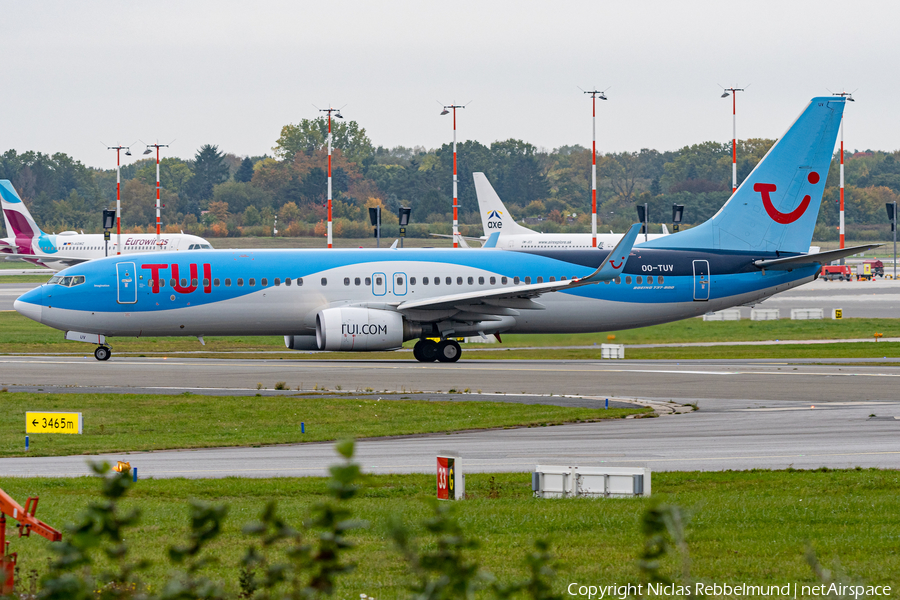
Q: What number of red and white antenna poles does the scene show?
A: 7